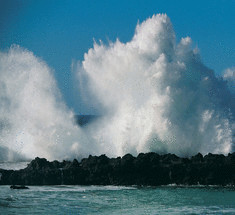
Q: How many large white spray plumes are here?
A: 2